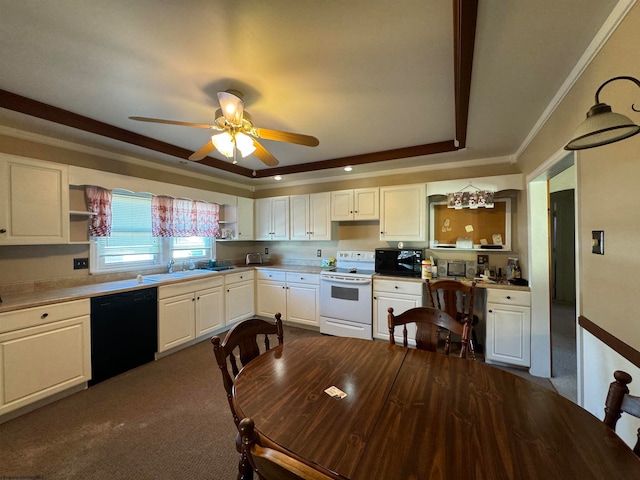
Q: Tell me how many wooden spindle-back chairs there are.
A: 5